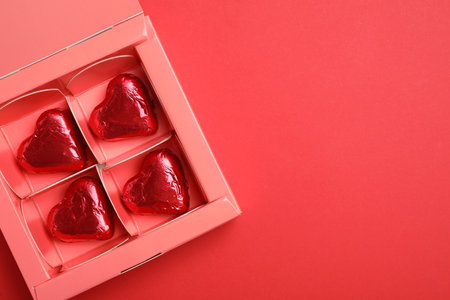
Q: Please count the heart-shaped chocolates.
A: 4